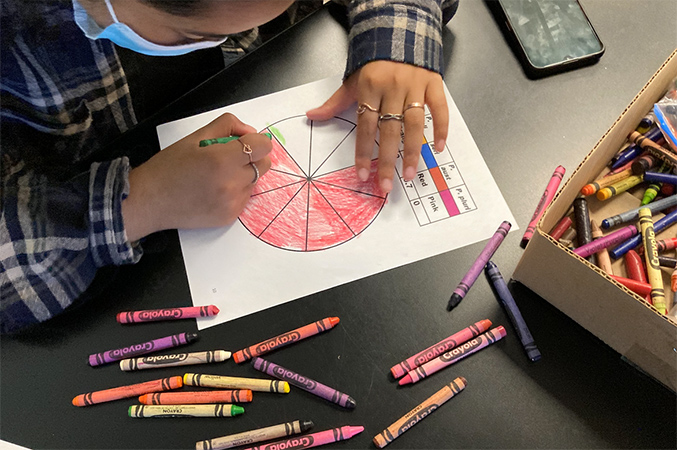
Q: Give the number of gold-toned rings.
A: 3